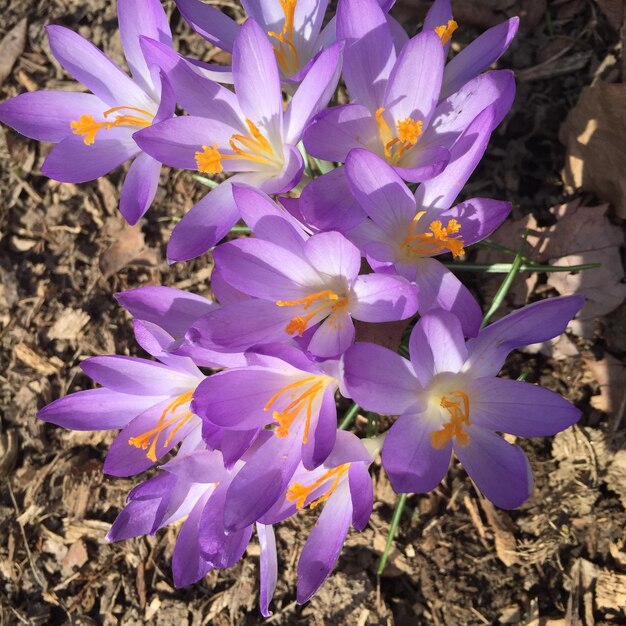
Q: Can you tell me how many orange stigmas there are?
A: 11